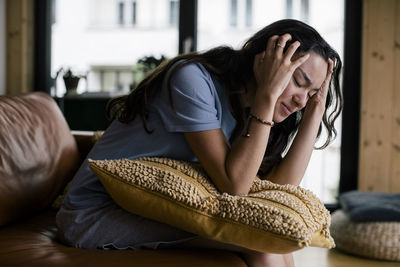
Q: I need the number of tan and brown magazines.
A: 0